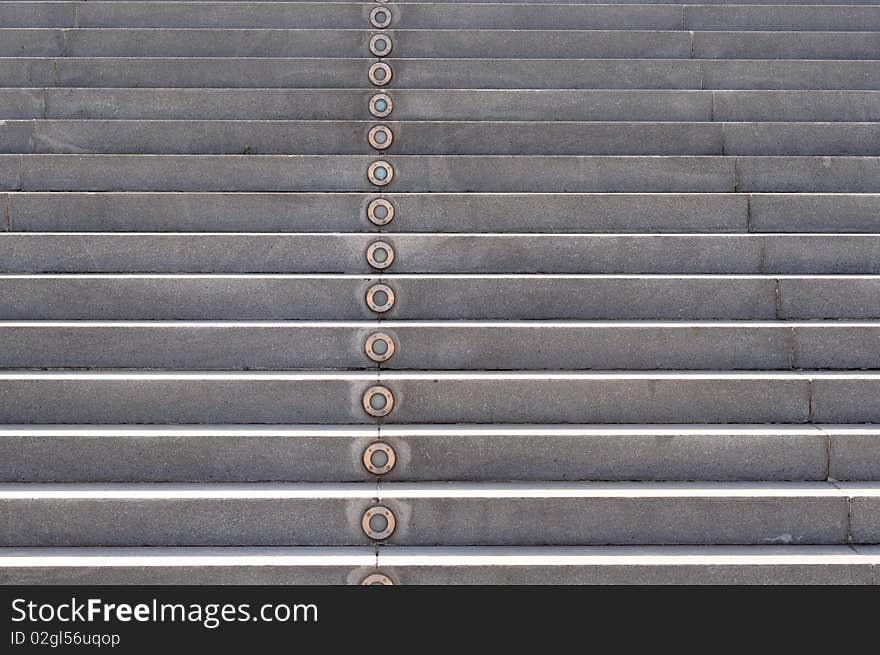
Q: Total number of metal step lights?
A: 14